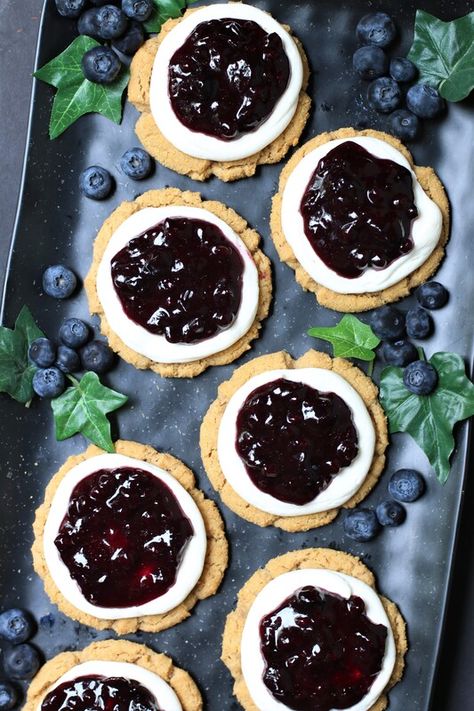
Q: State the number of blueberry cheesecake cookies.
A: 7